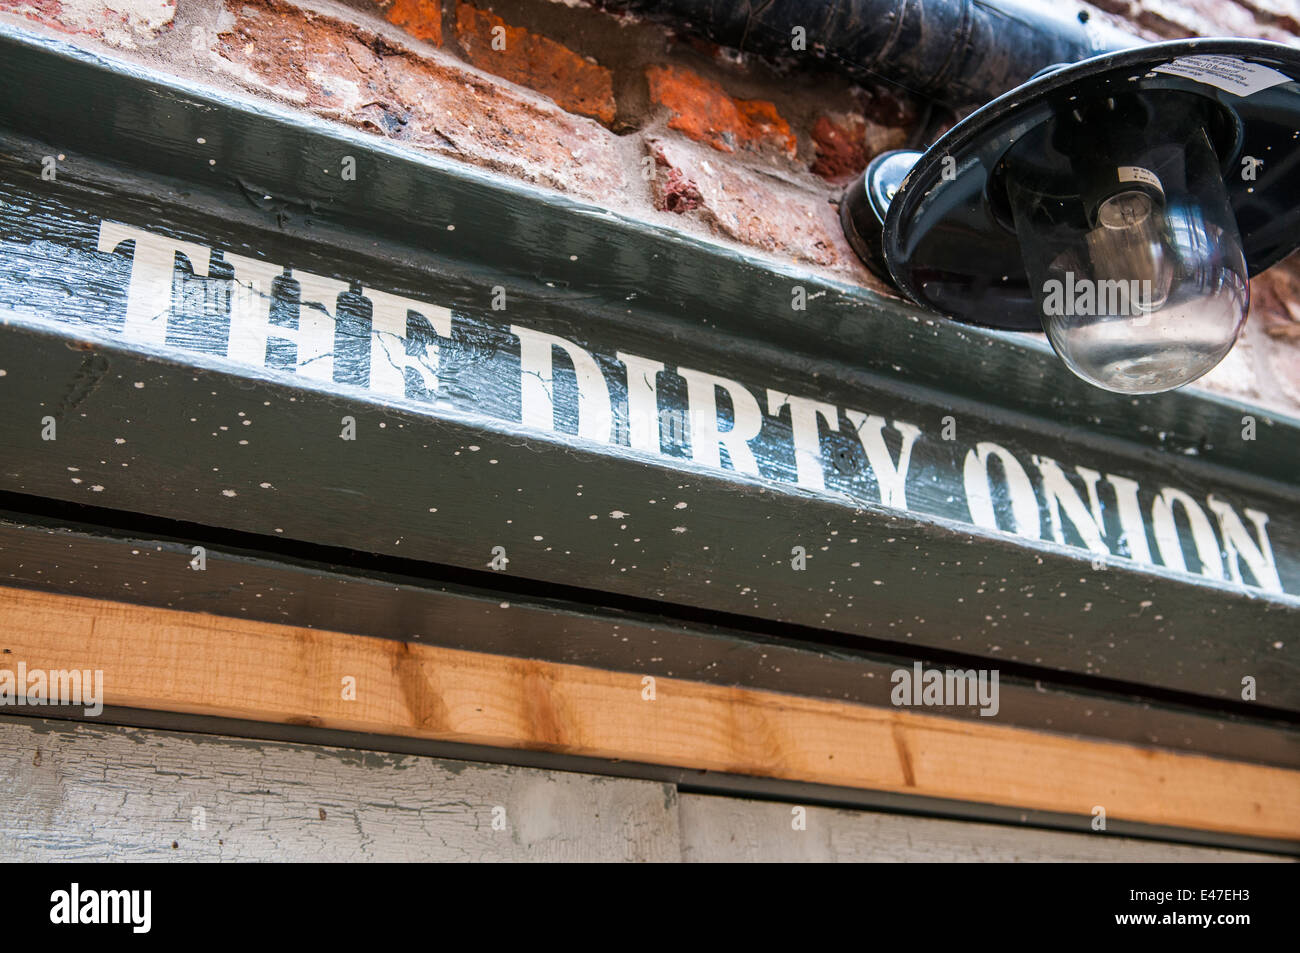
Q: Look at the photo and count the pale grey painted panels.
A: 2